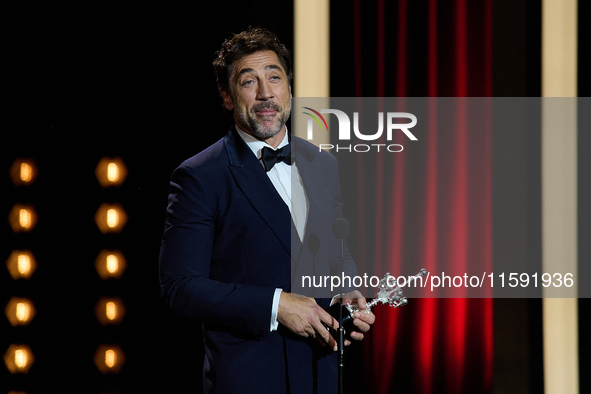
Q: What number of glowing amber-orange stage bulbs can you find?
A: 10